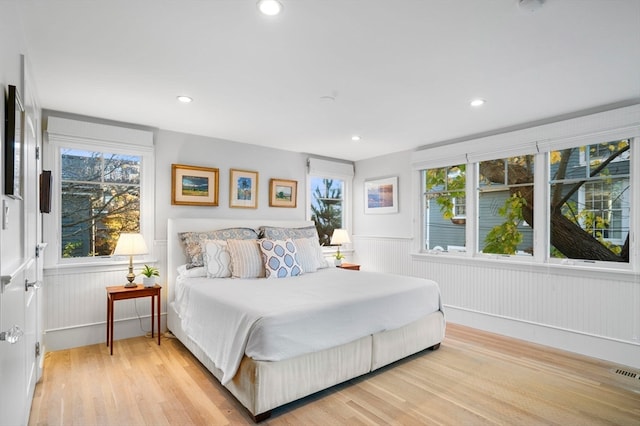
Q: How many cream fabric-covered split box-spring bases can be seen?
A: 2